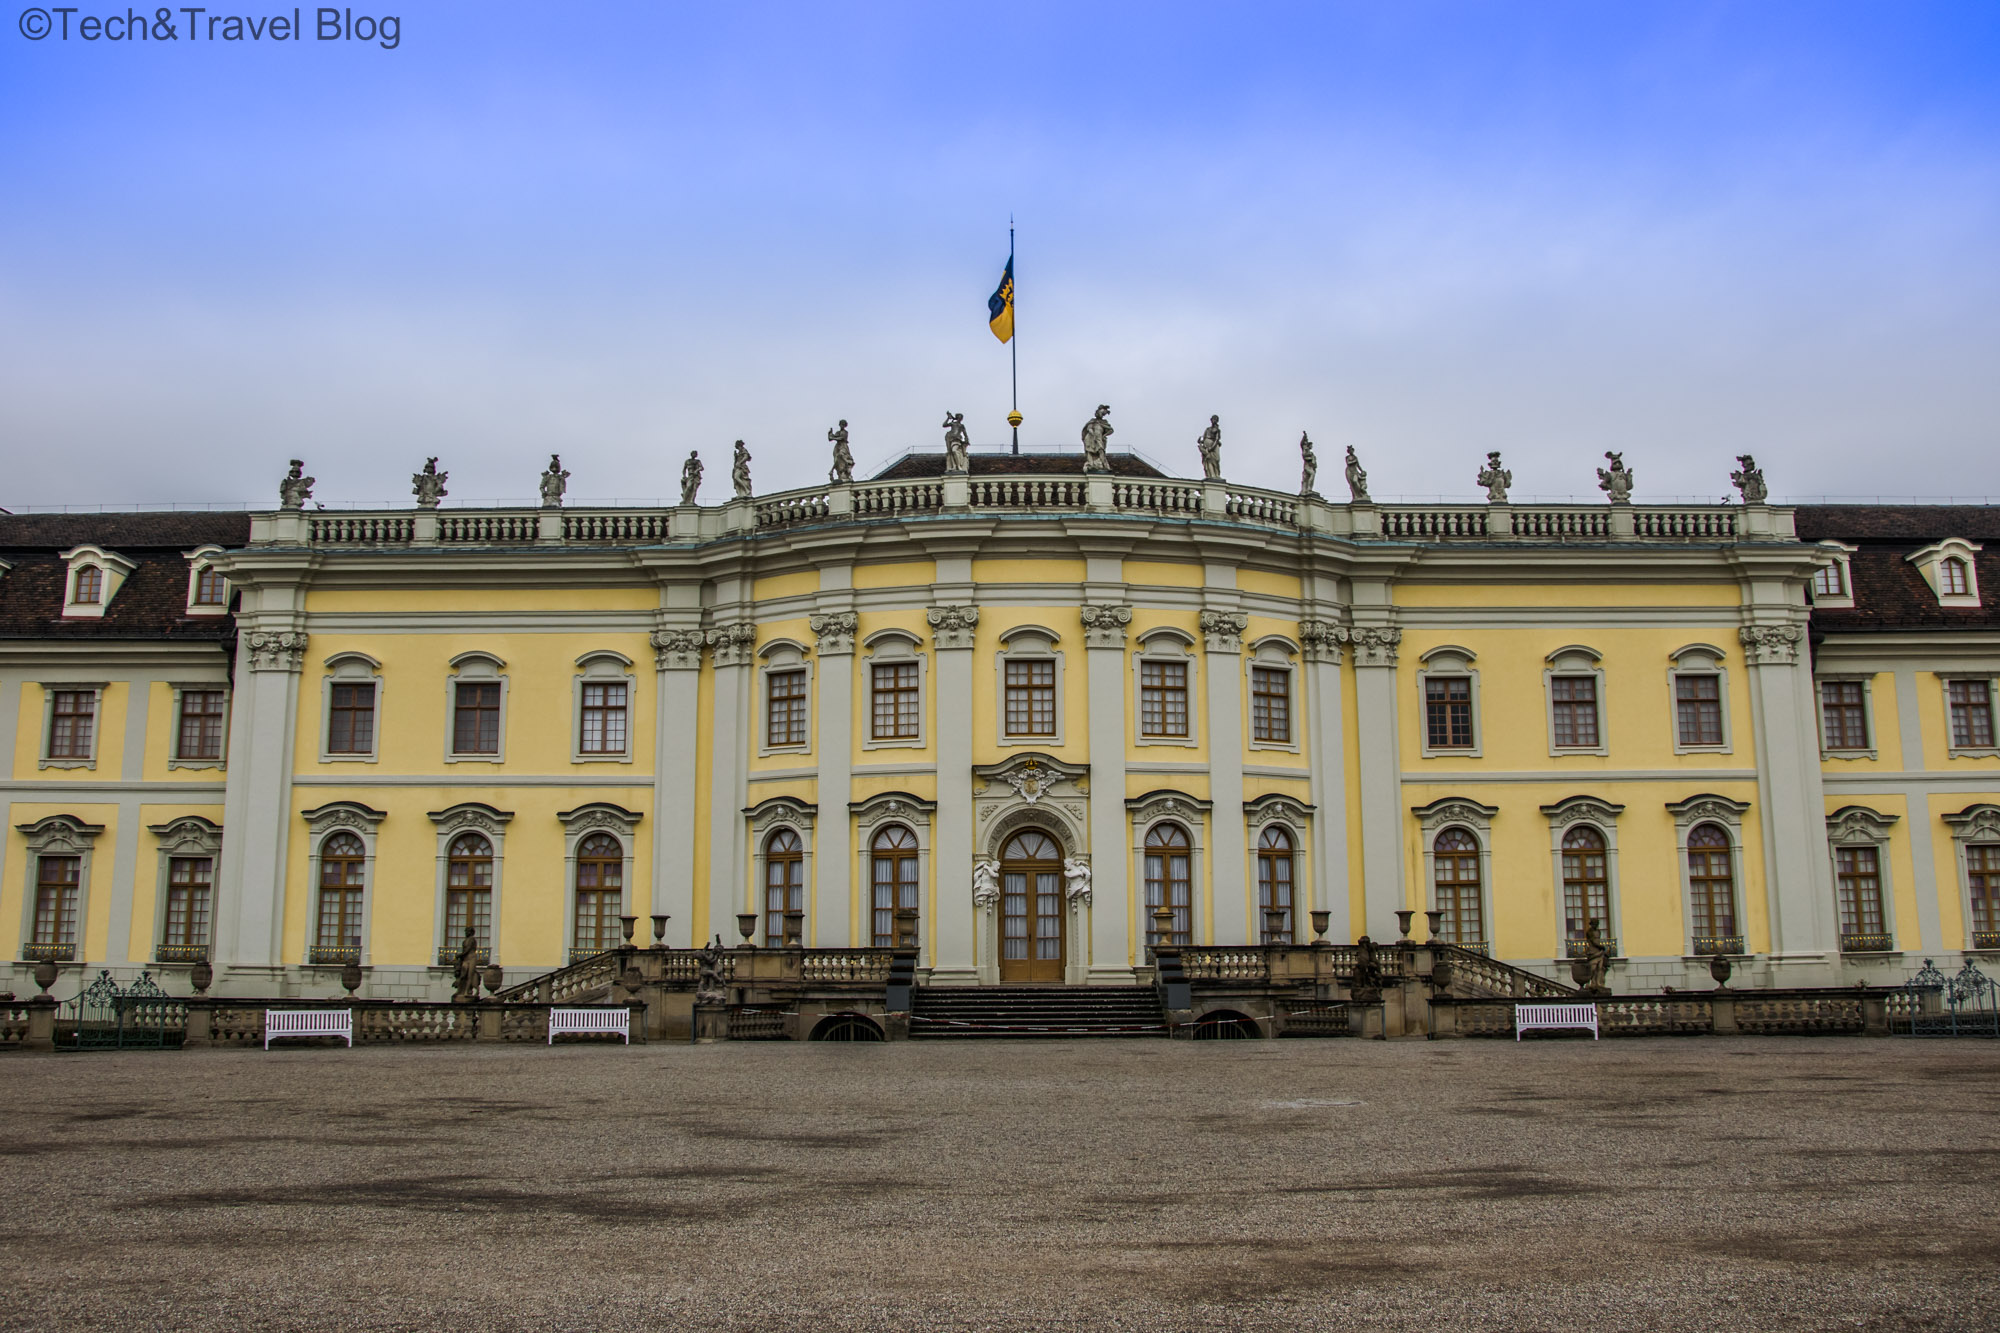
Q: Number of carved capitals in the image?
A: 10